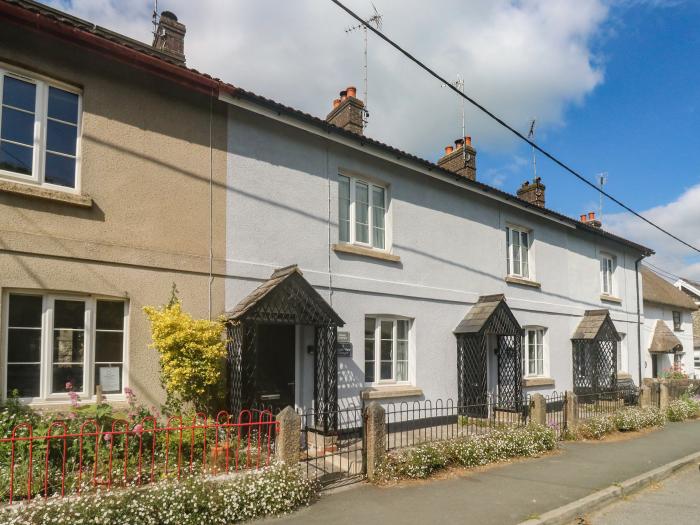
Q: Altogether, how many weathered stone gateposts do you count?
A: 6